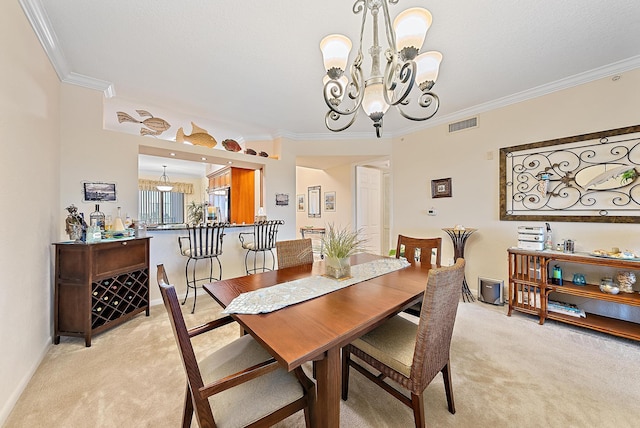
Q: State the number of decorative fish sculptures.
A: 5